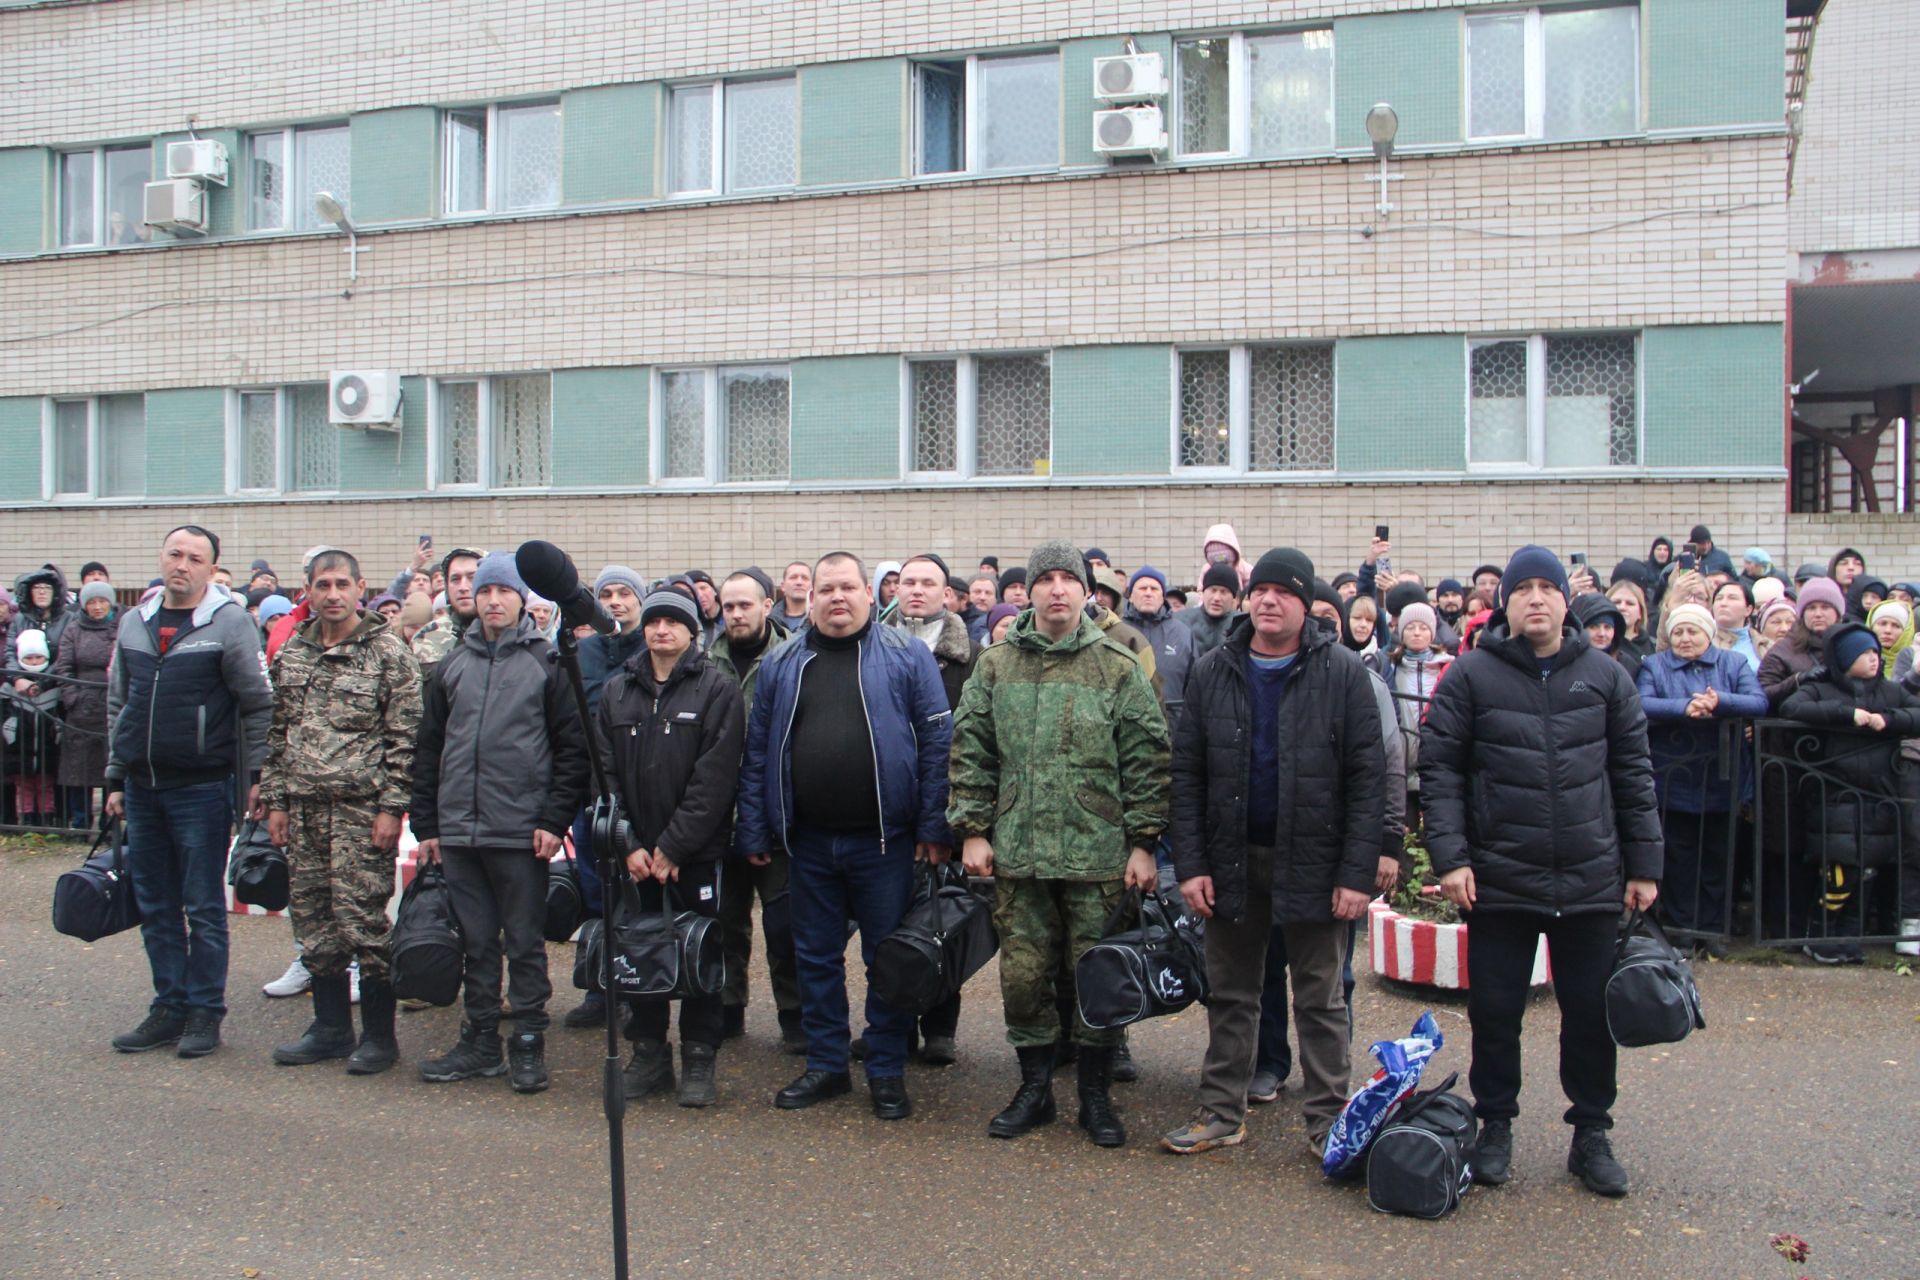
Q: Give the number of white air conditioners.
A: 5